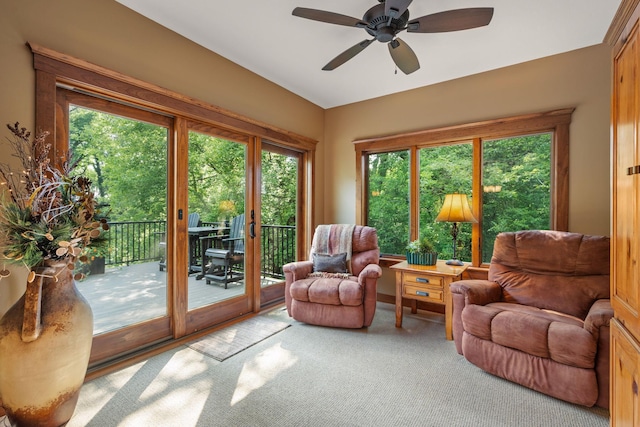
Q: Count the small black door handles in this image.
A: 2